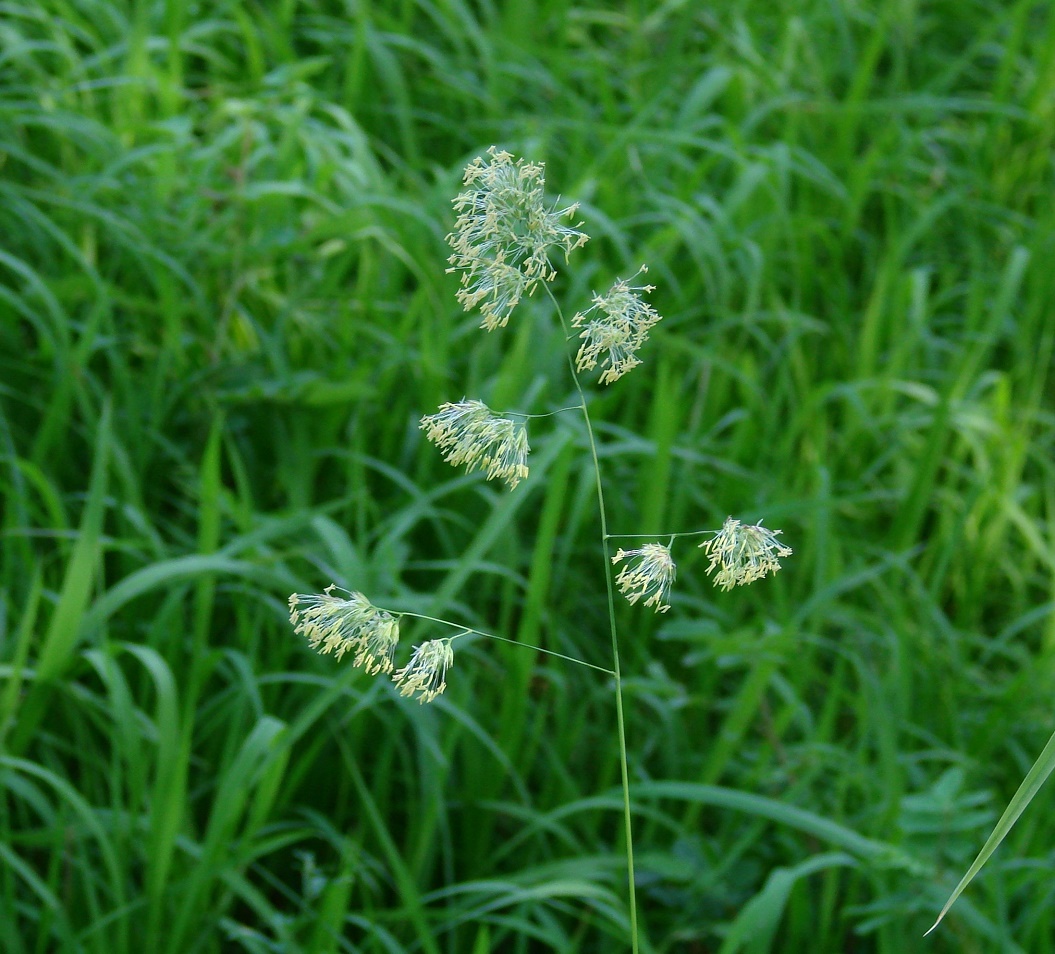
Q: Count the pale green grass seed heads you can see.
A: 7